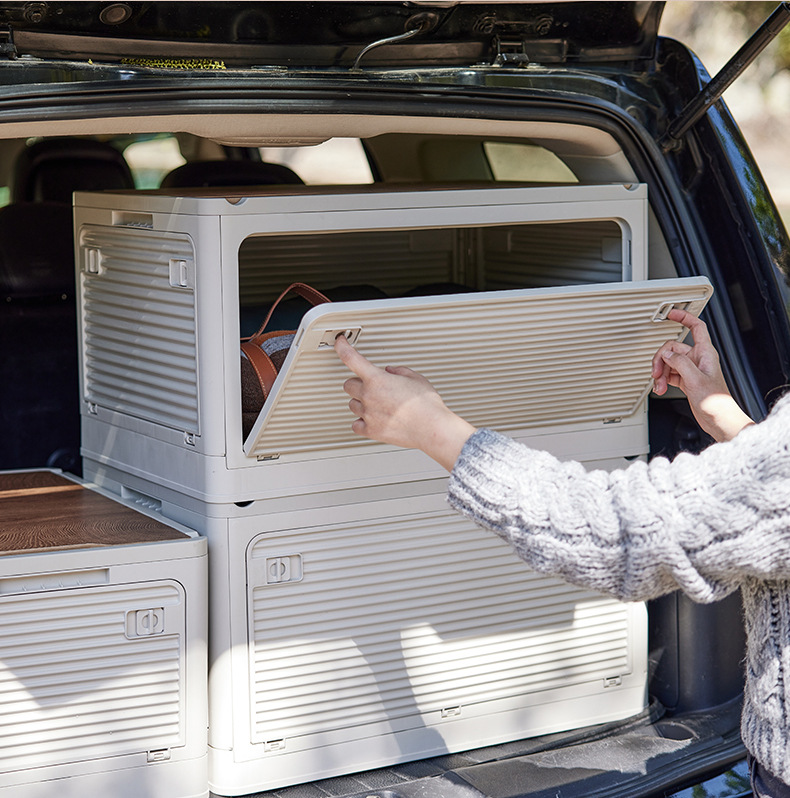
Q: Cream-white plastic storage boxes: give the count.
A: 3